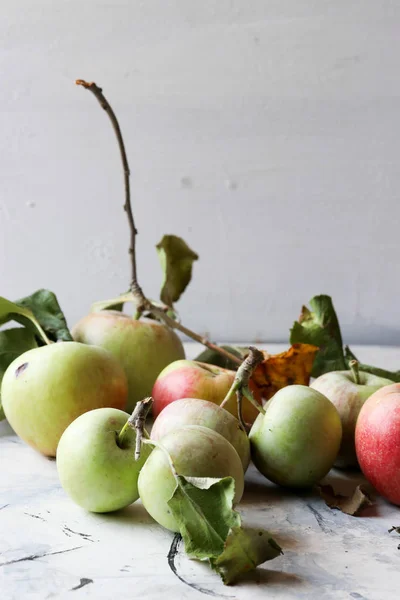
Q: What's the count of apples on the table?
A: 9